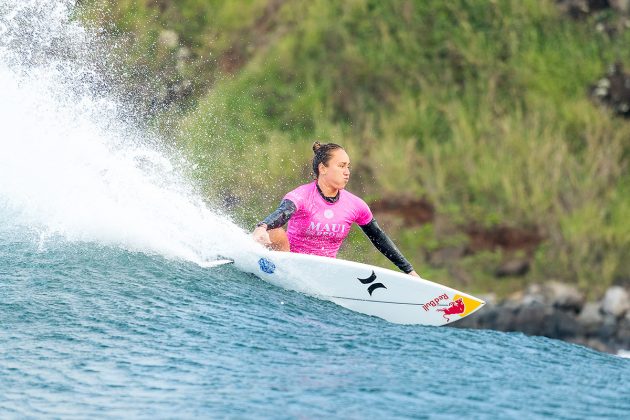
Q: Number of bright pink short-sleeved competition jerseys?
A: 1